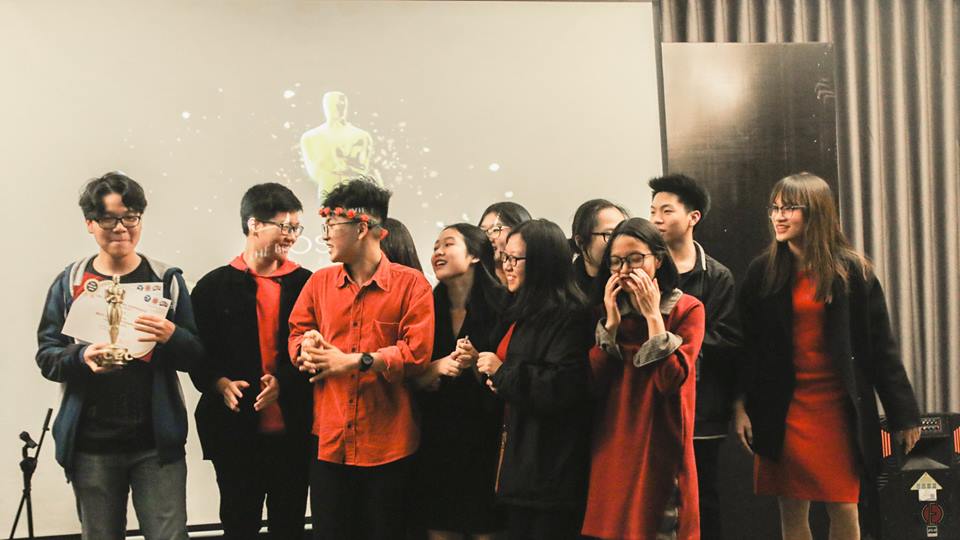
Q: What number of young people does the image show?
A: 11